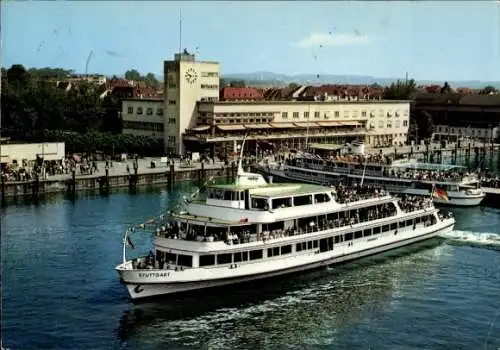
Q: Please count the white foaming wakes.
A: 1